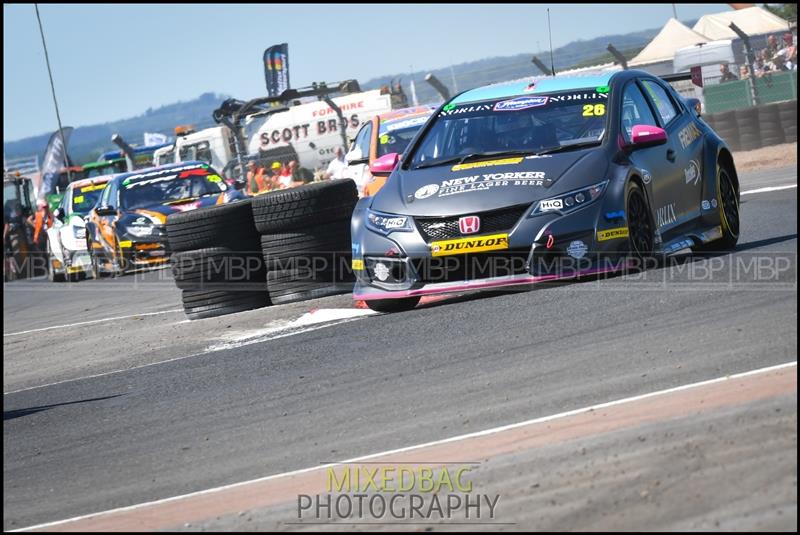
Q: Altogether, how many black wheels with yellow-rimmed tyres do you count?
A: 2